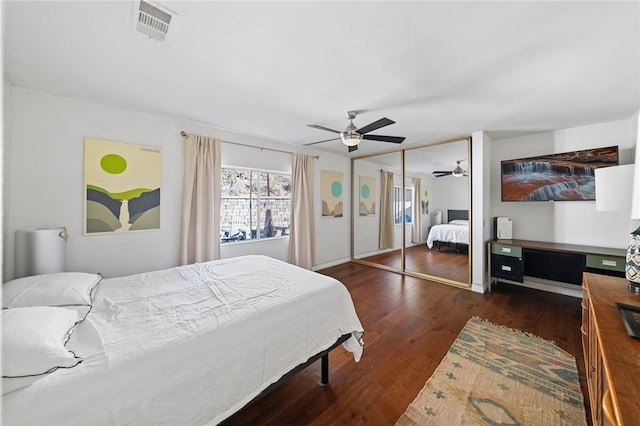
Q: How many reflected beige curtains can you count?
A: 2